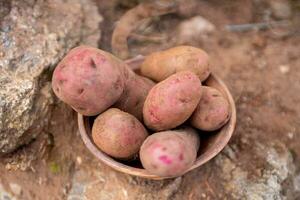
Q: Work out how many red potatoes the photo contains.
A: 6